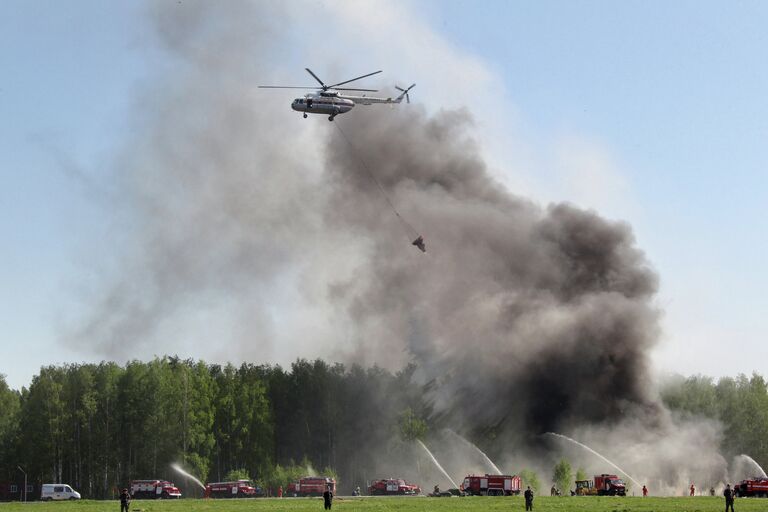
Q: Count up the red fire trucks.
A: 7